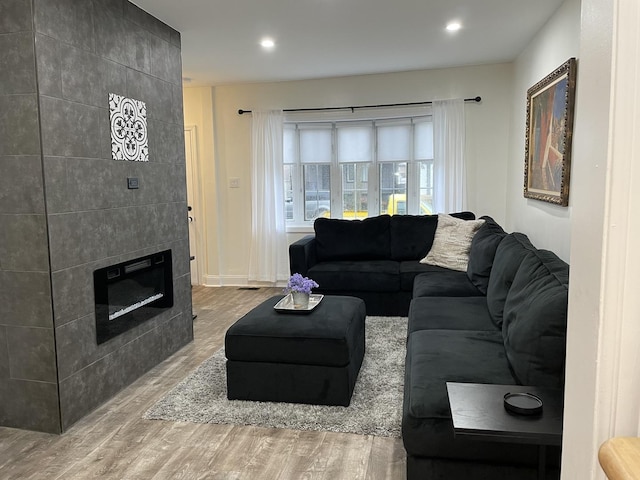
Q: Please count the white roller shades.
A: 5